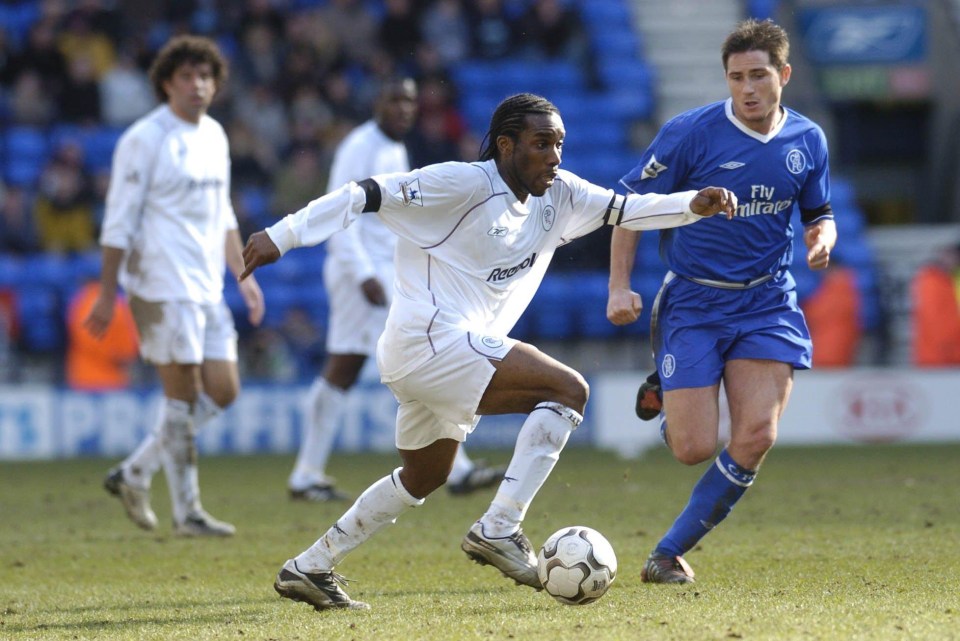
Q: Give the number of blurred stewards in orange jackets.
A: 3